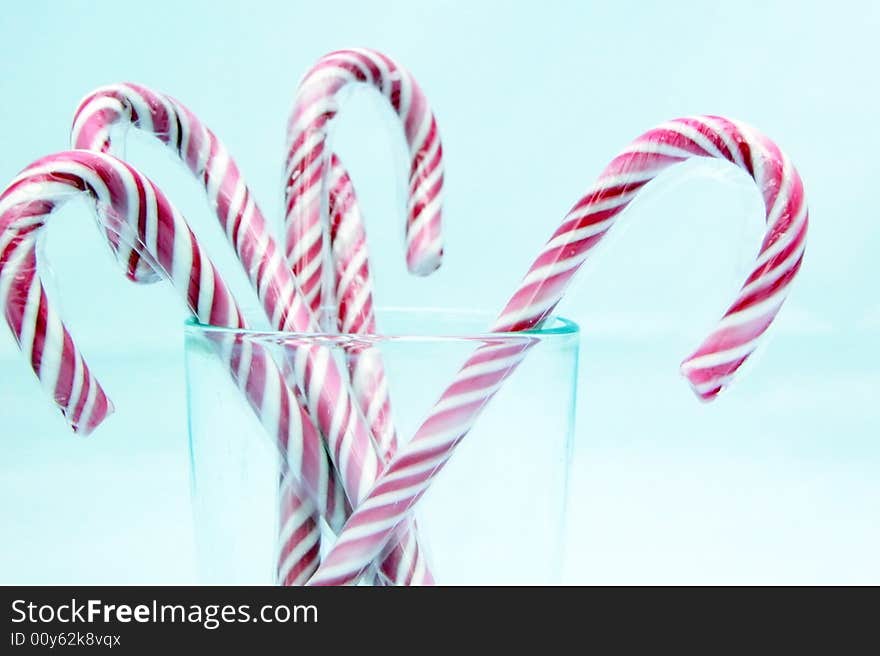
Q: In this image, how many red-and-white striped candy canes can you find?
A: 5